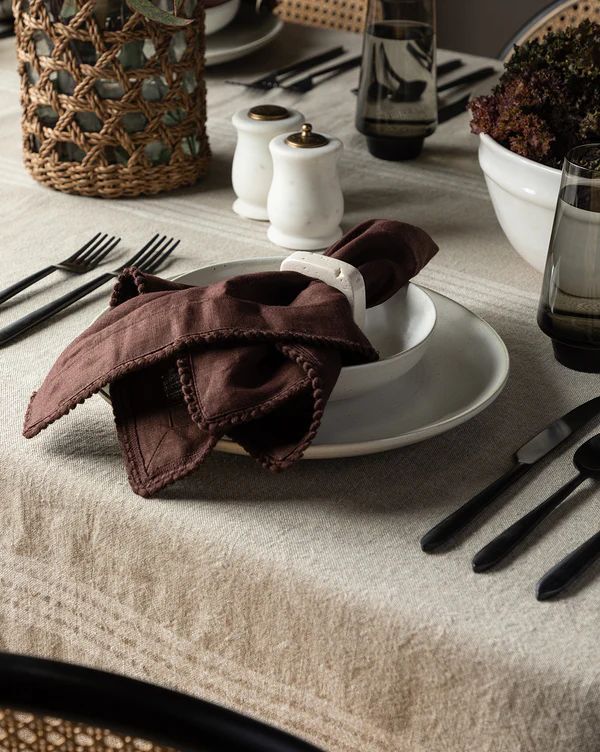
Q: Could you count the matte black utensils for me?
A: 10